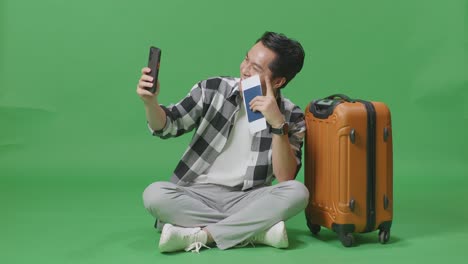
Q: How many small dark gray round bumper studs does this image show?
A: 4